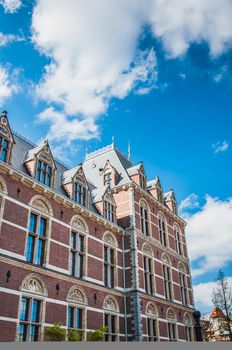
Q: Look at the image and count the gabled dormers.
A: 8